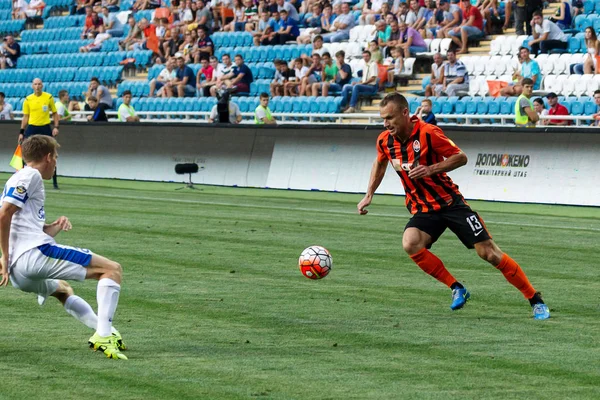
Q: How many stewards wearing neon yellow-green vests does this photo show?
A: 4